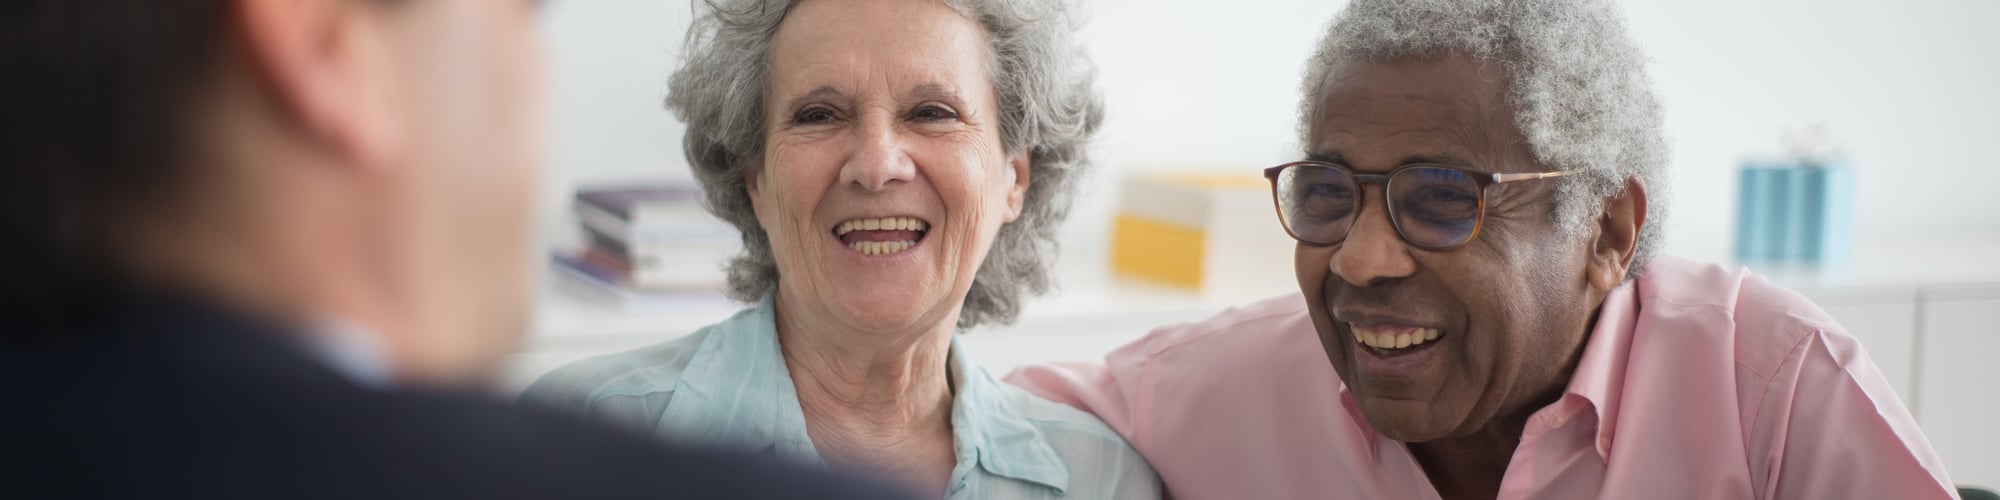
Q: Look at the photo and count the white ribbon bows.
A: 1